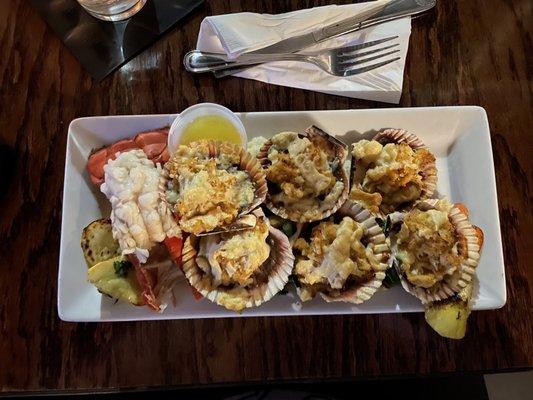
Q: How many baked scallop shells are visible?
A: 6